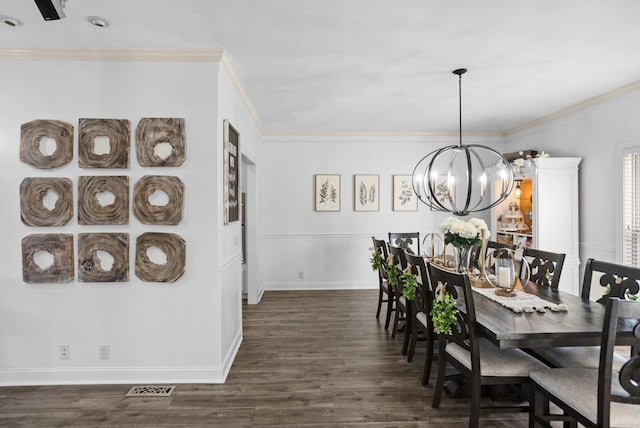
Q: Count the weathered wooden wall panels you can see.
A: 9